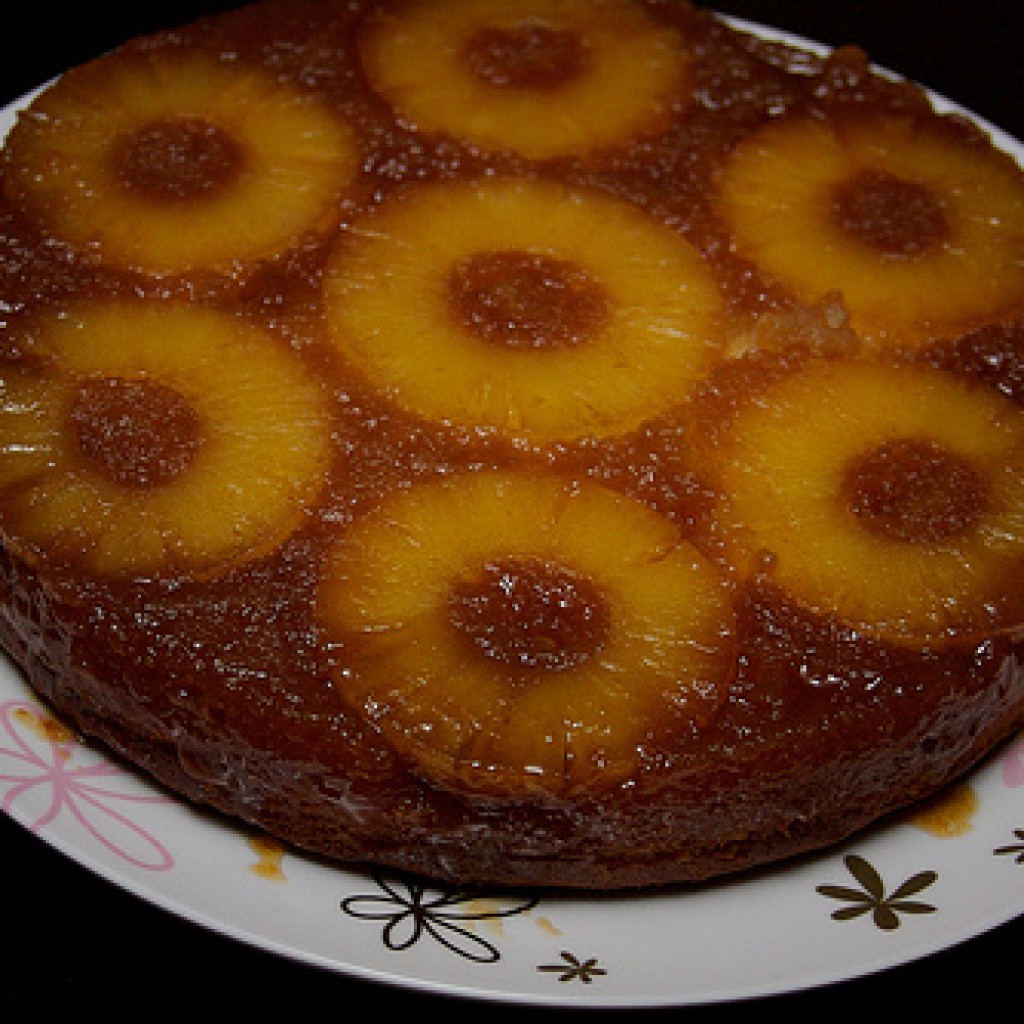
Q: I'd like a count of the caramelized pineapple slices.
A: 7